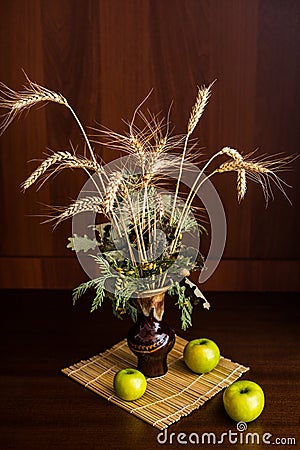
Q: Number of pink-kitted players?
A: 0